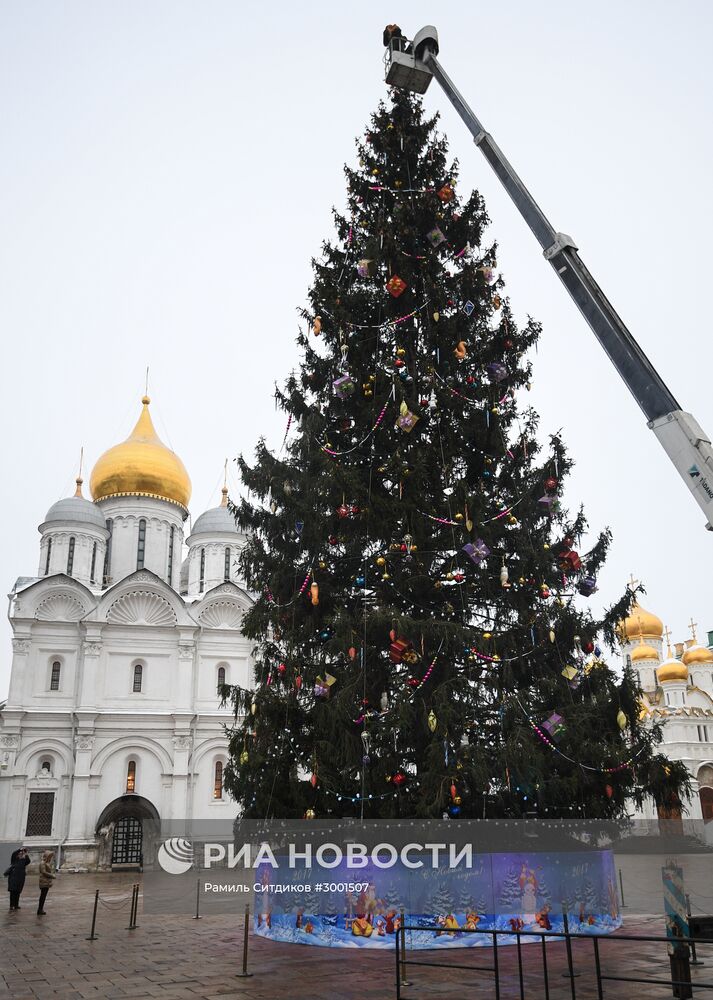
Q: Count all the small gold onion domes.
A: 4